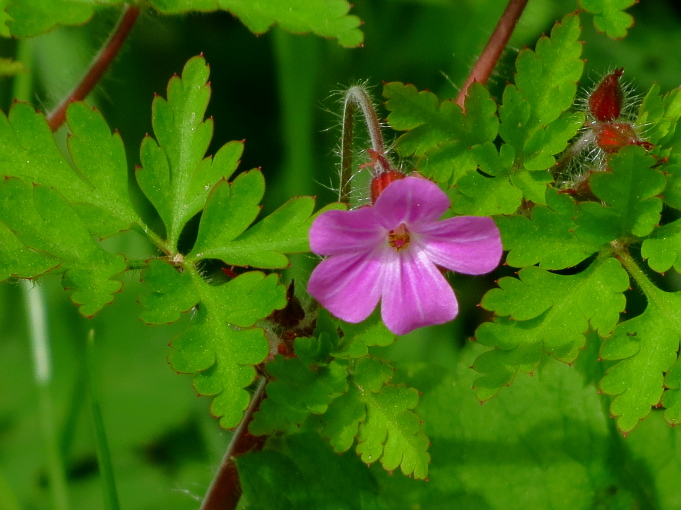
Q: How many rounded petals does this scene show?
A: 5